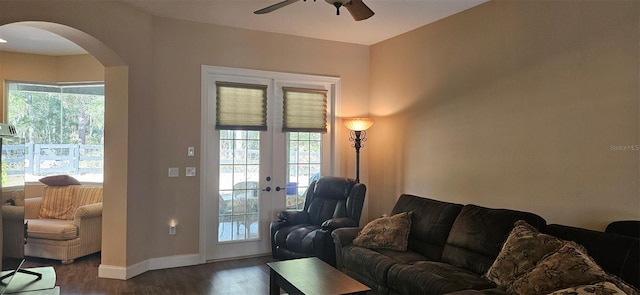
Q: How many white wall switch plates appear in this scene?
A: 3